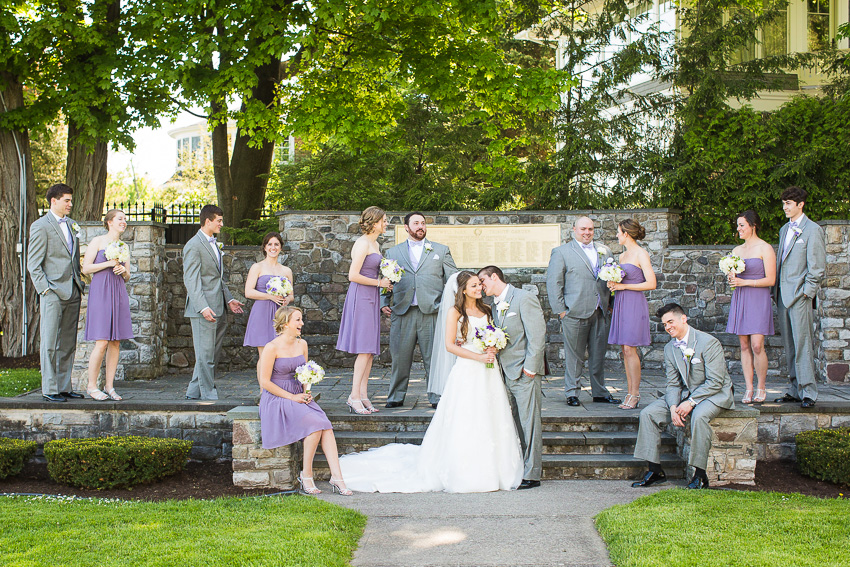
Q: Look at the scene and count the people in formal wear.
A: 14